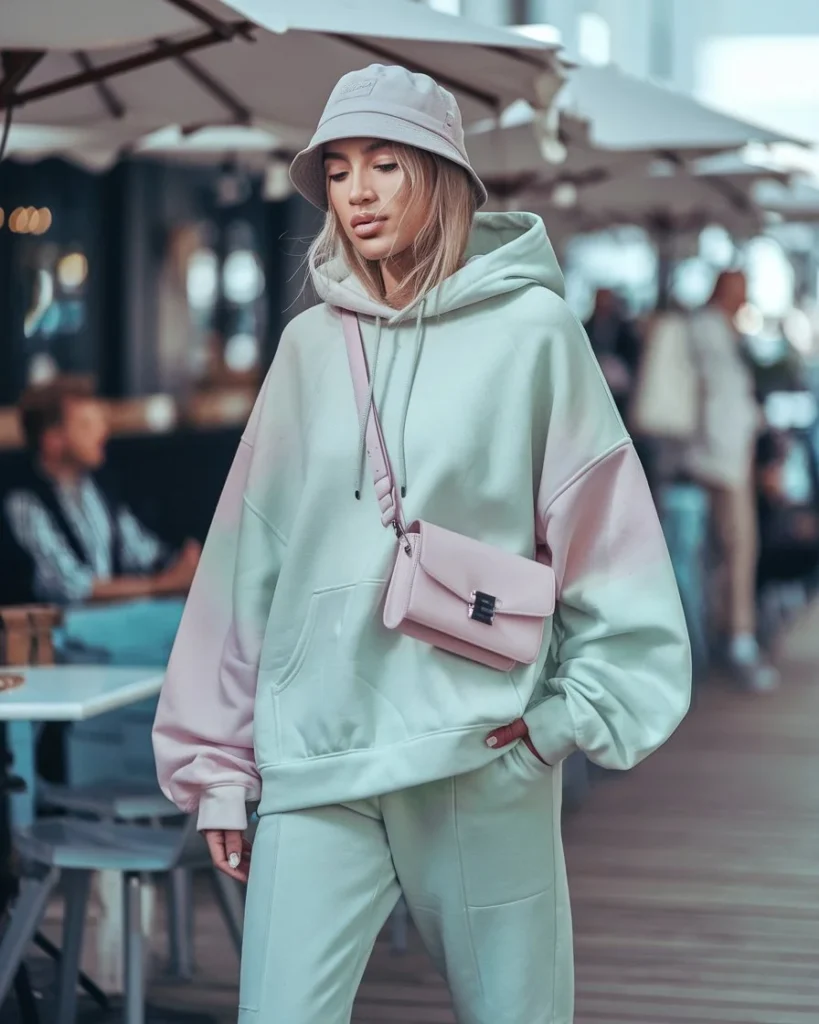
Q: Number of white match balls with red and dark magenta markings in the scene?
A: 0